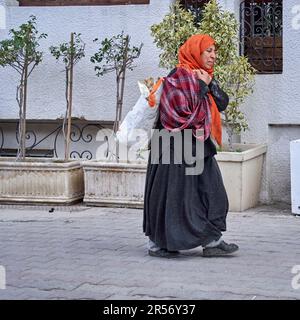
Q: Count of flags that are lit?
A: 0